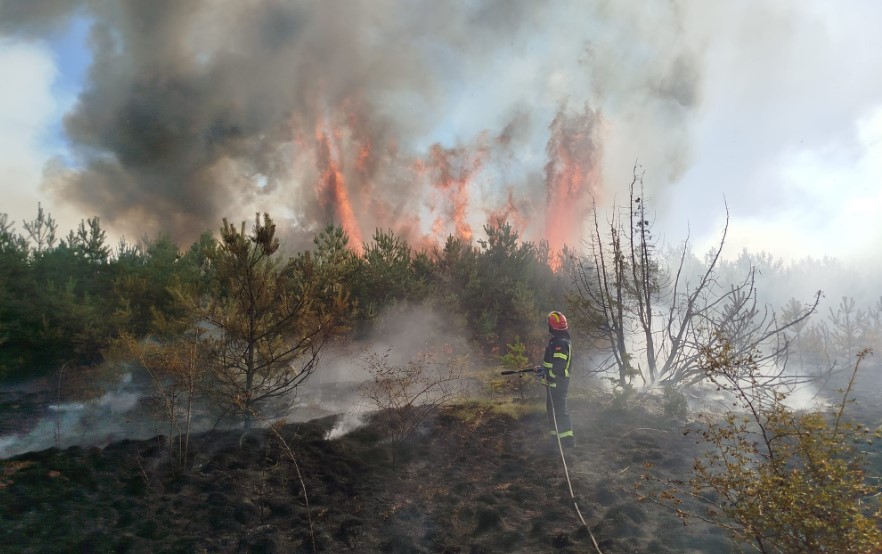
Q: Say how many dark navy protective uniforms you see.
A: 1